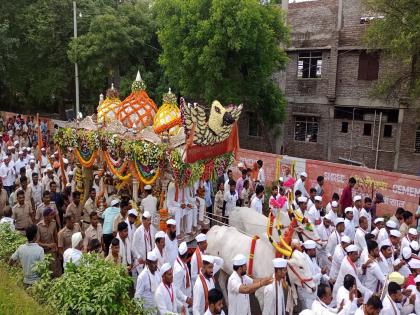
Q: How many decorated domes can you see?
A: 3